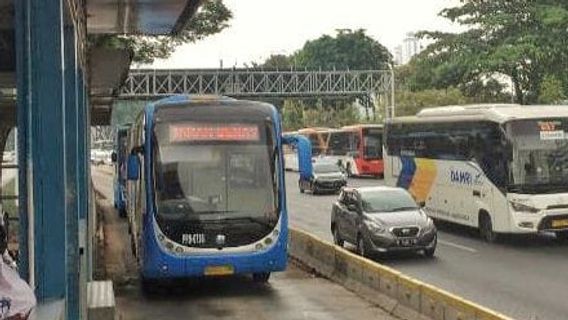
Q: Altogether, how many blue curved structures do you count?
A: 1